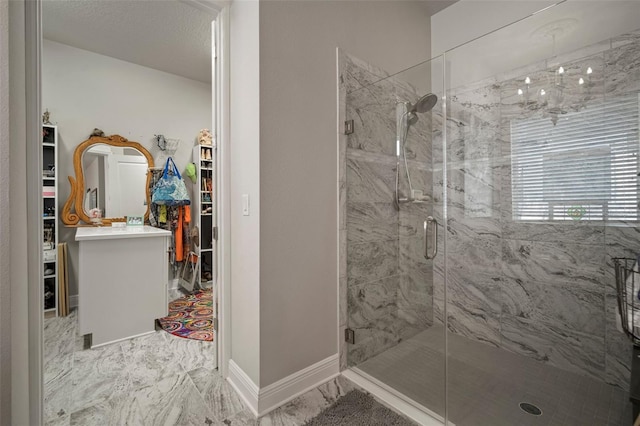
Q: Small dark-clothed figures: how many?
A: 0